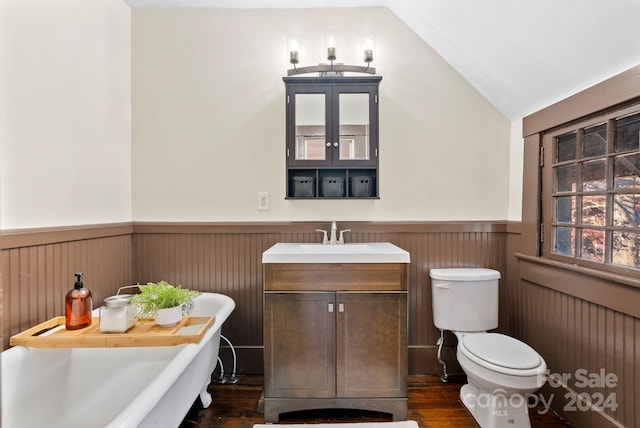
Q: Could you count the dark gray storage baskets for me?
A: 3